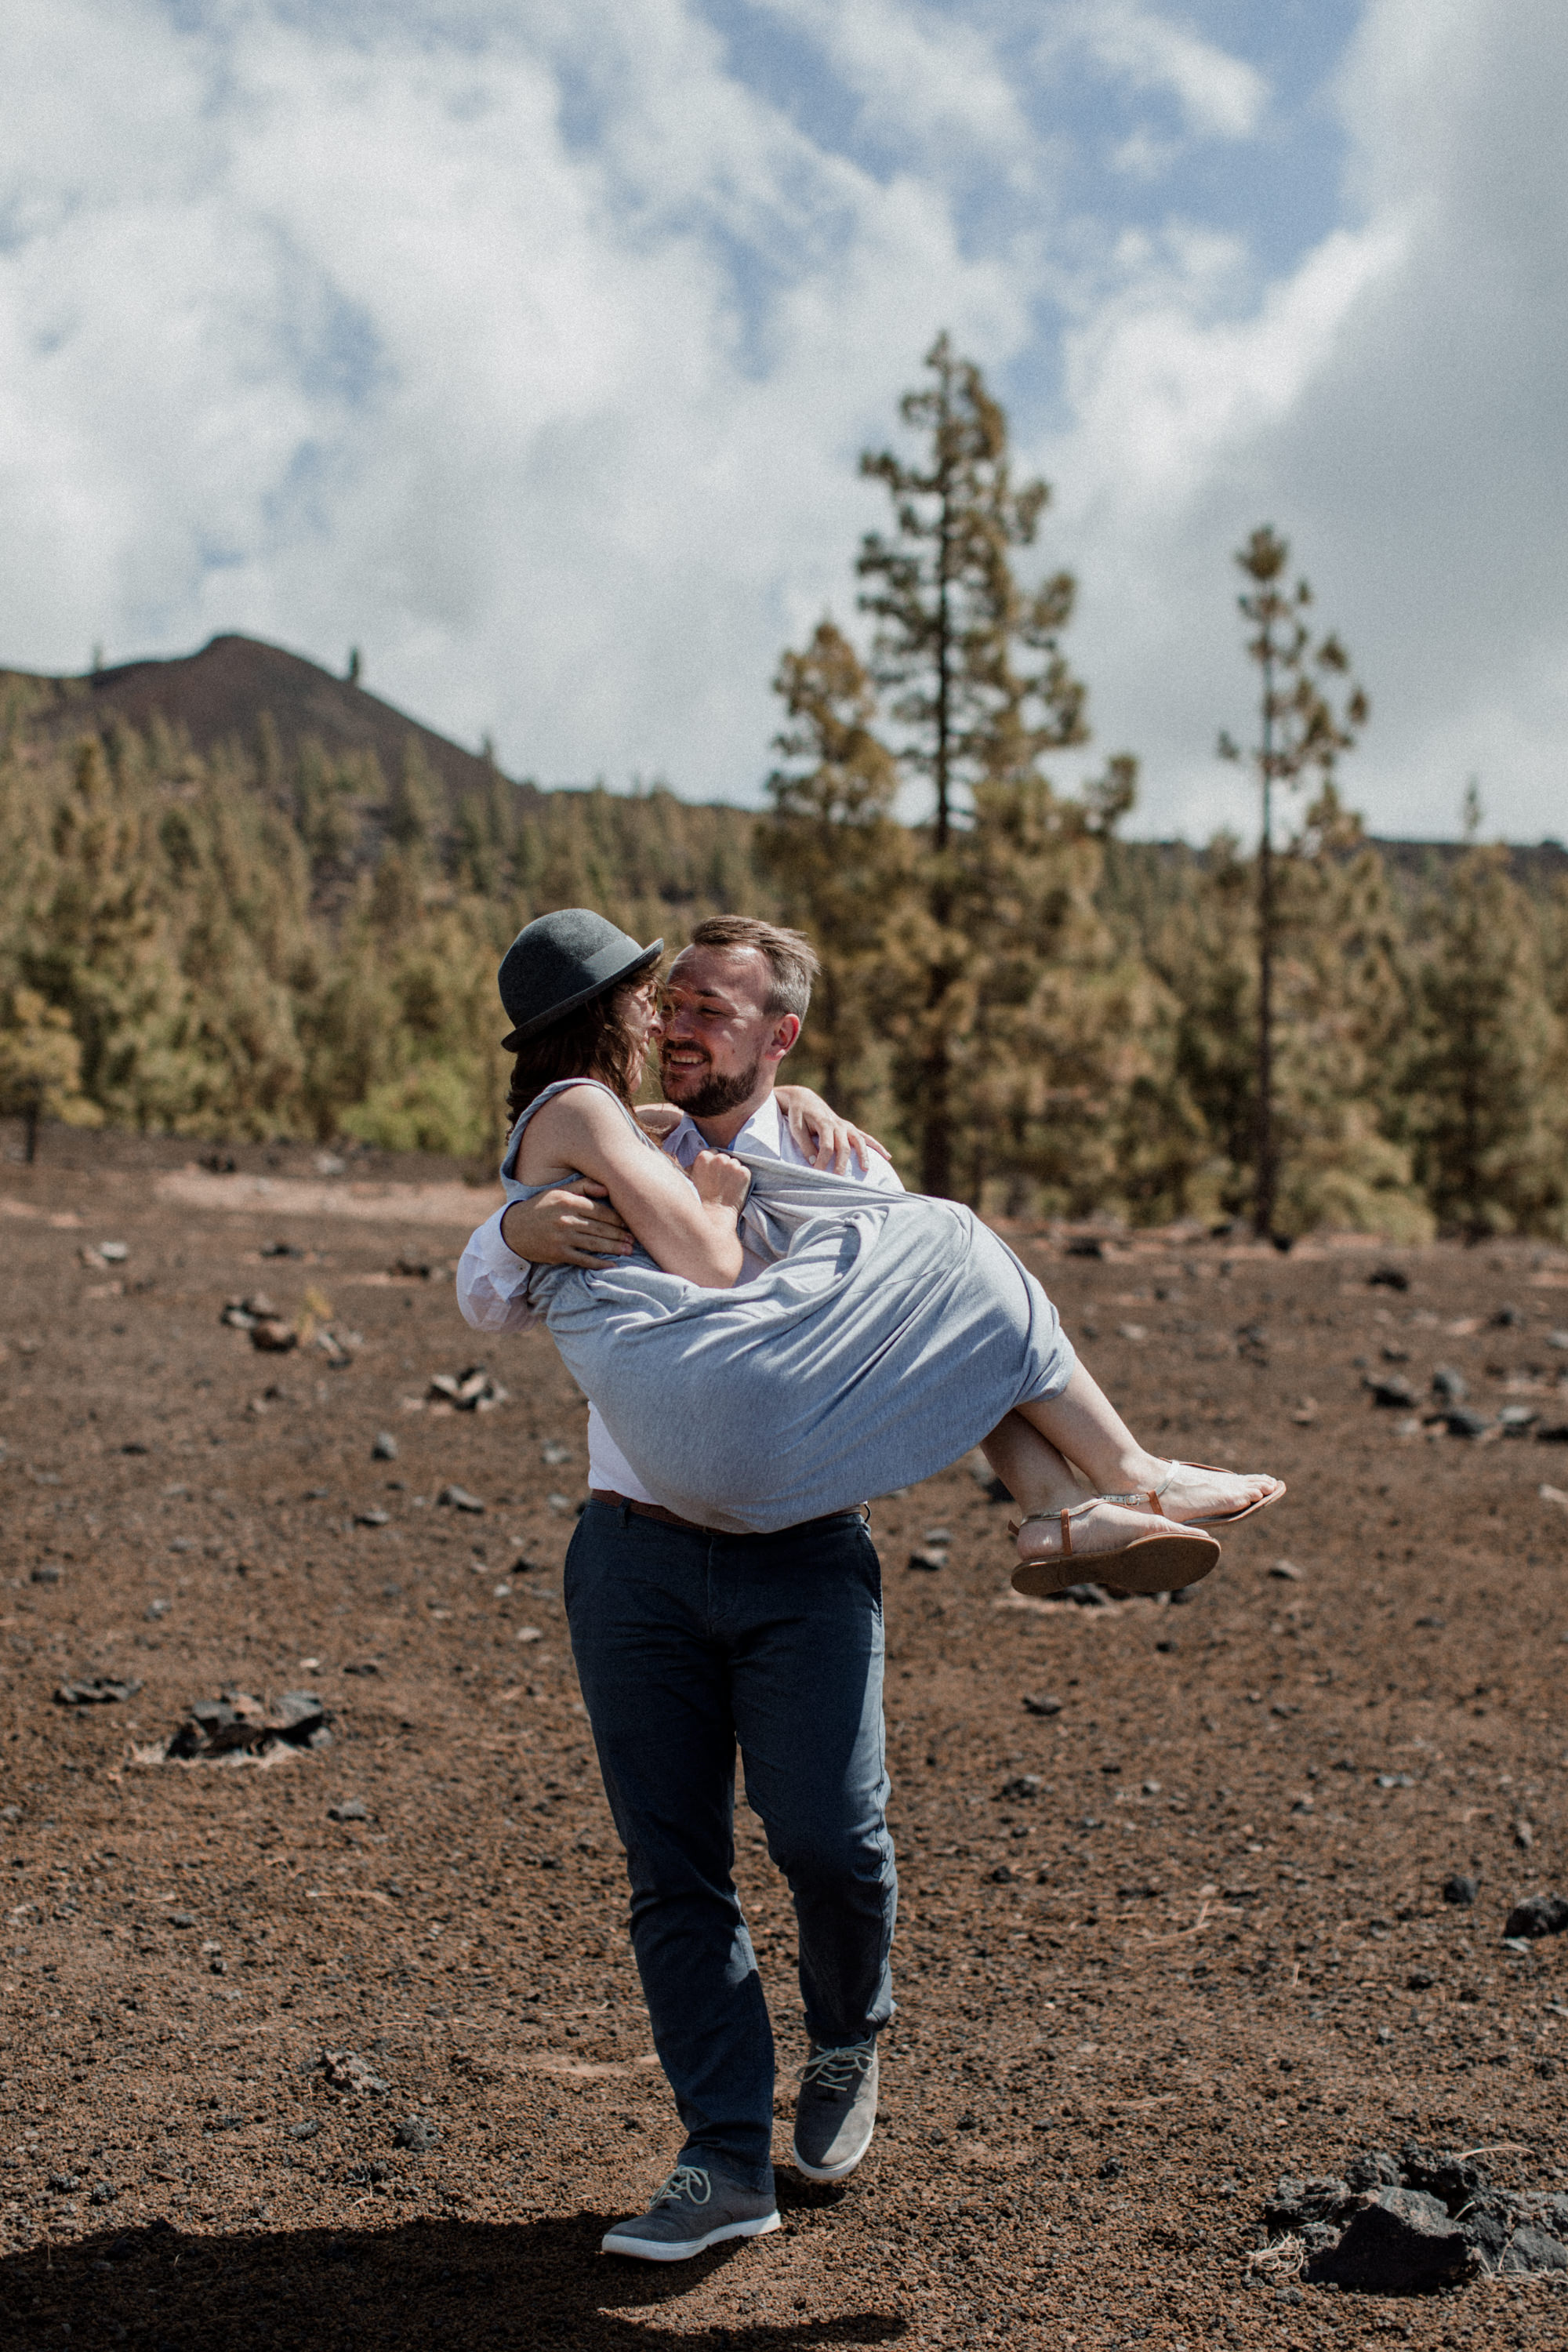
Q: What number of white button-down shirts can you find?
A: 1